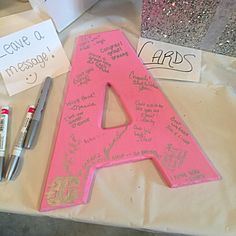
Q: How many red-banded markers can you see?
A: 2